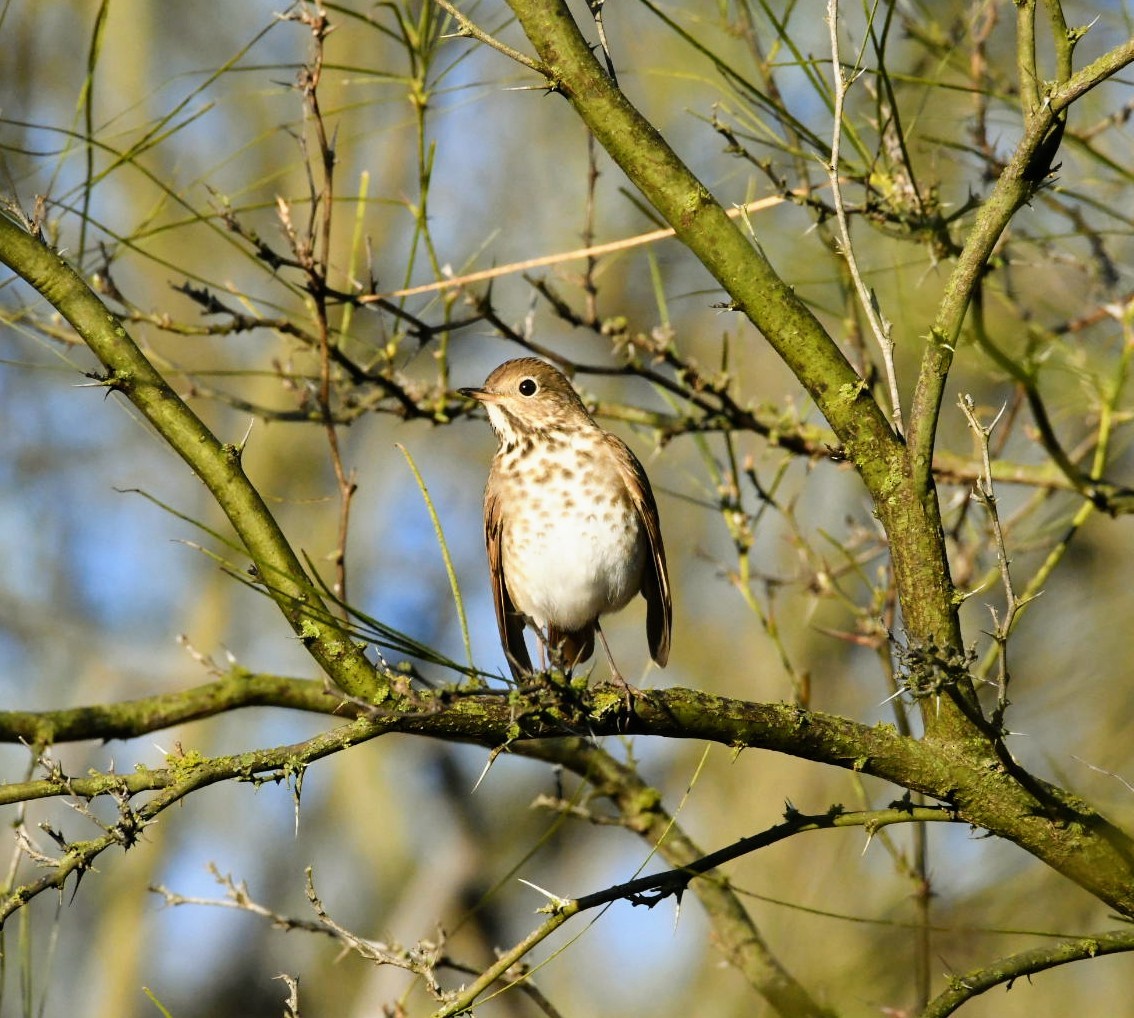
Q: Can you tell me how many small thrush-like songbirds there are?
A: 1